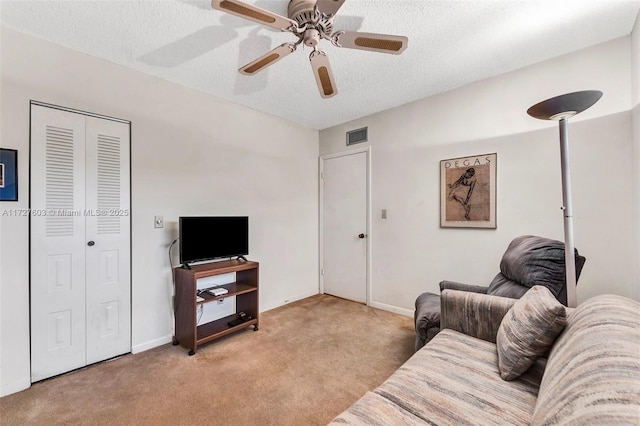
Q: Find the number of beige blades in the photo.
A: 5